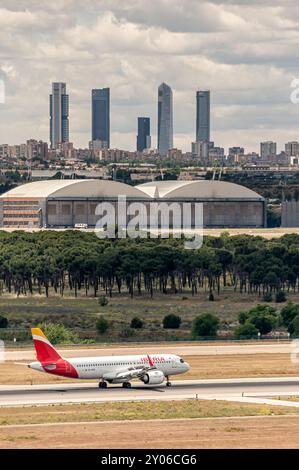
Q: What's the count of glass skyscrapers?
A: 5